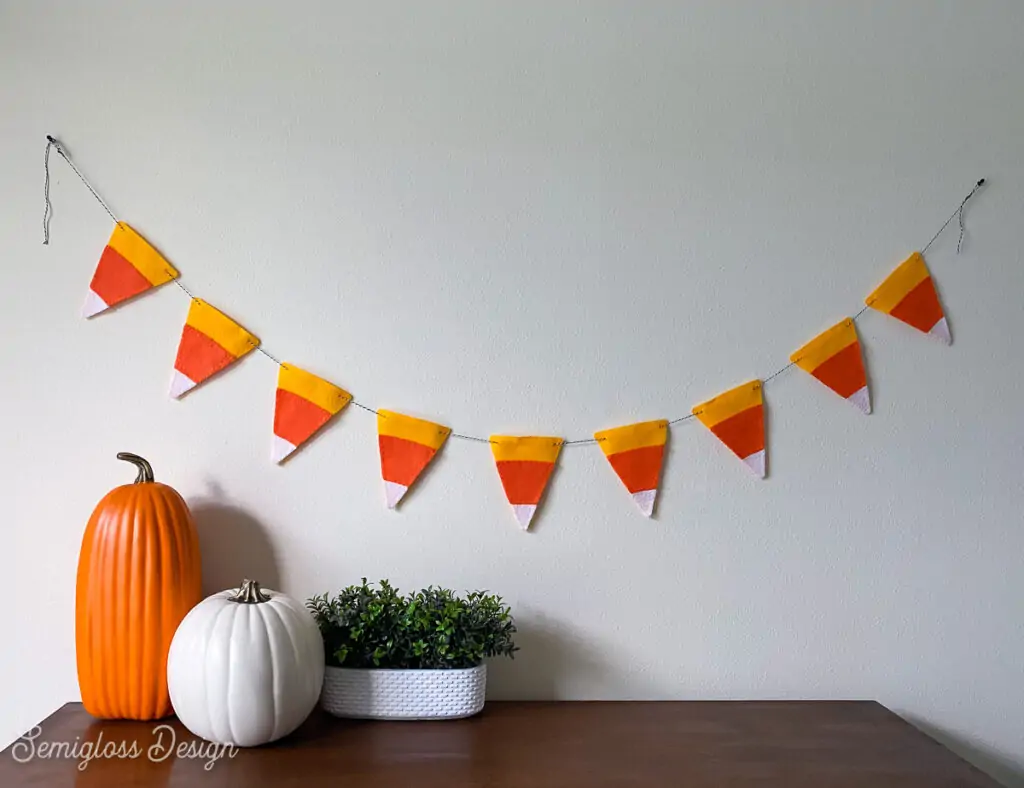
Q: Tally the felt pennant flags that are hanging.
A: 9